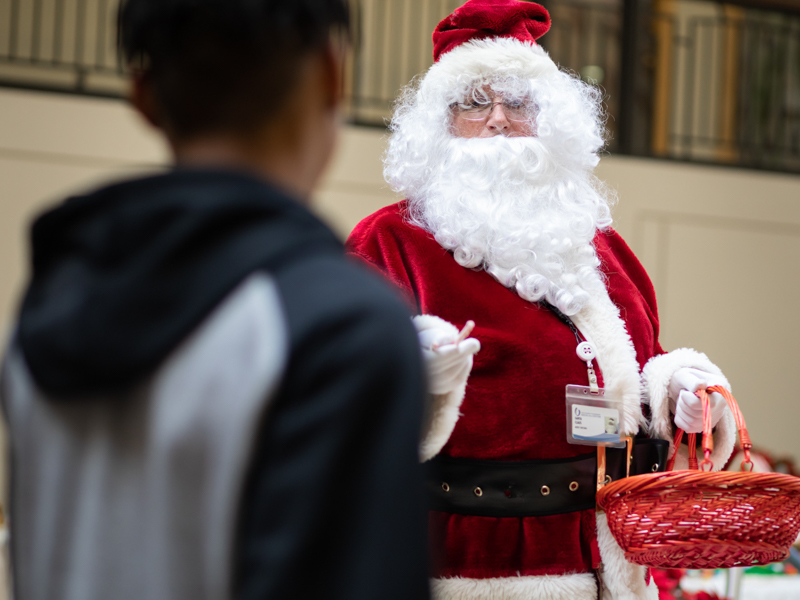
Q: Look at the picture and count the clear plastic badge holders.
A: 1